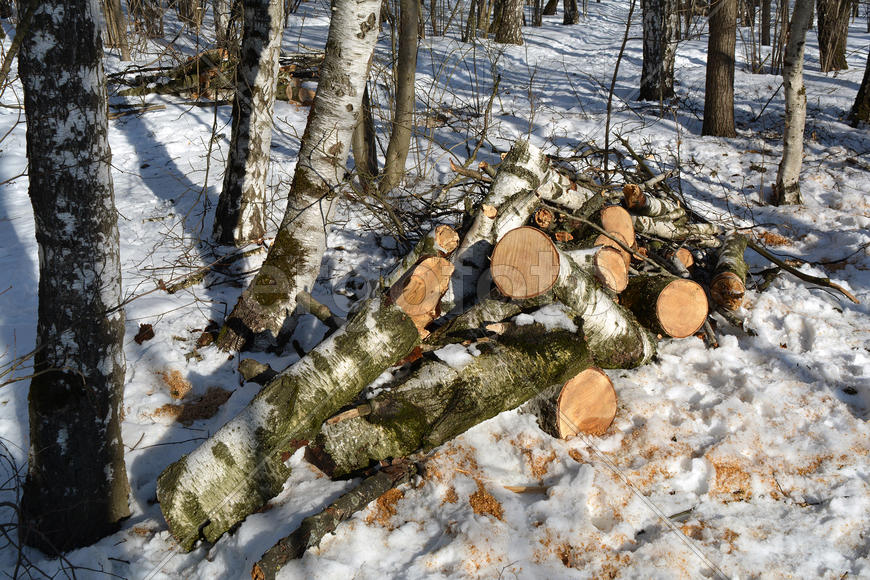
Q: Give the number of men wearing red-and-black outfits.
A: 0